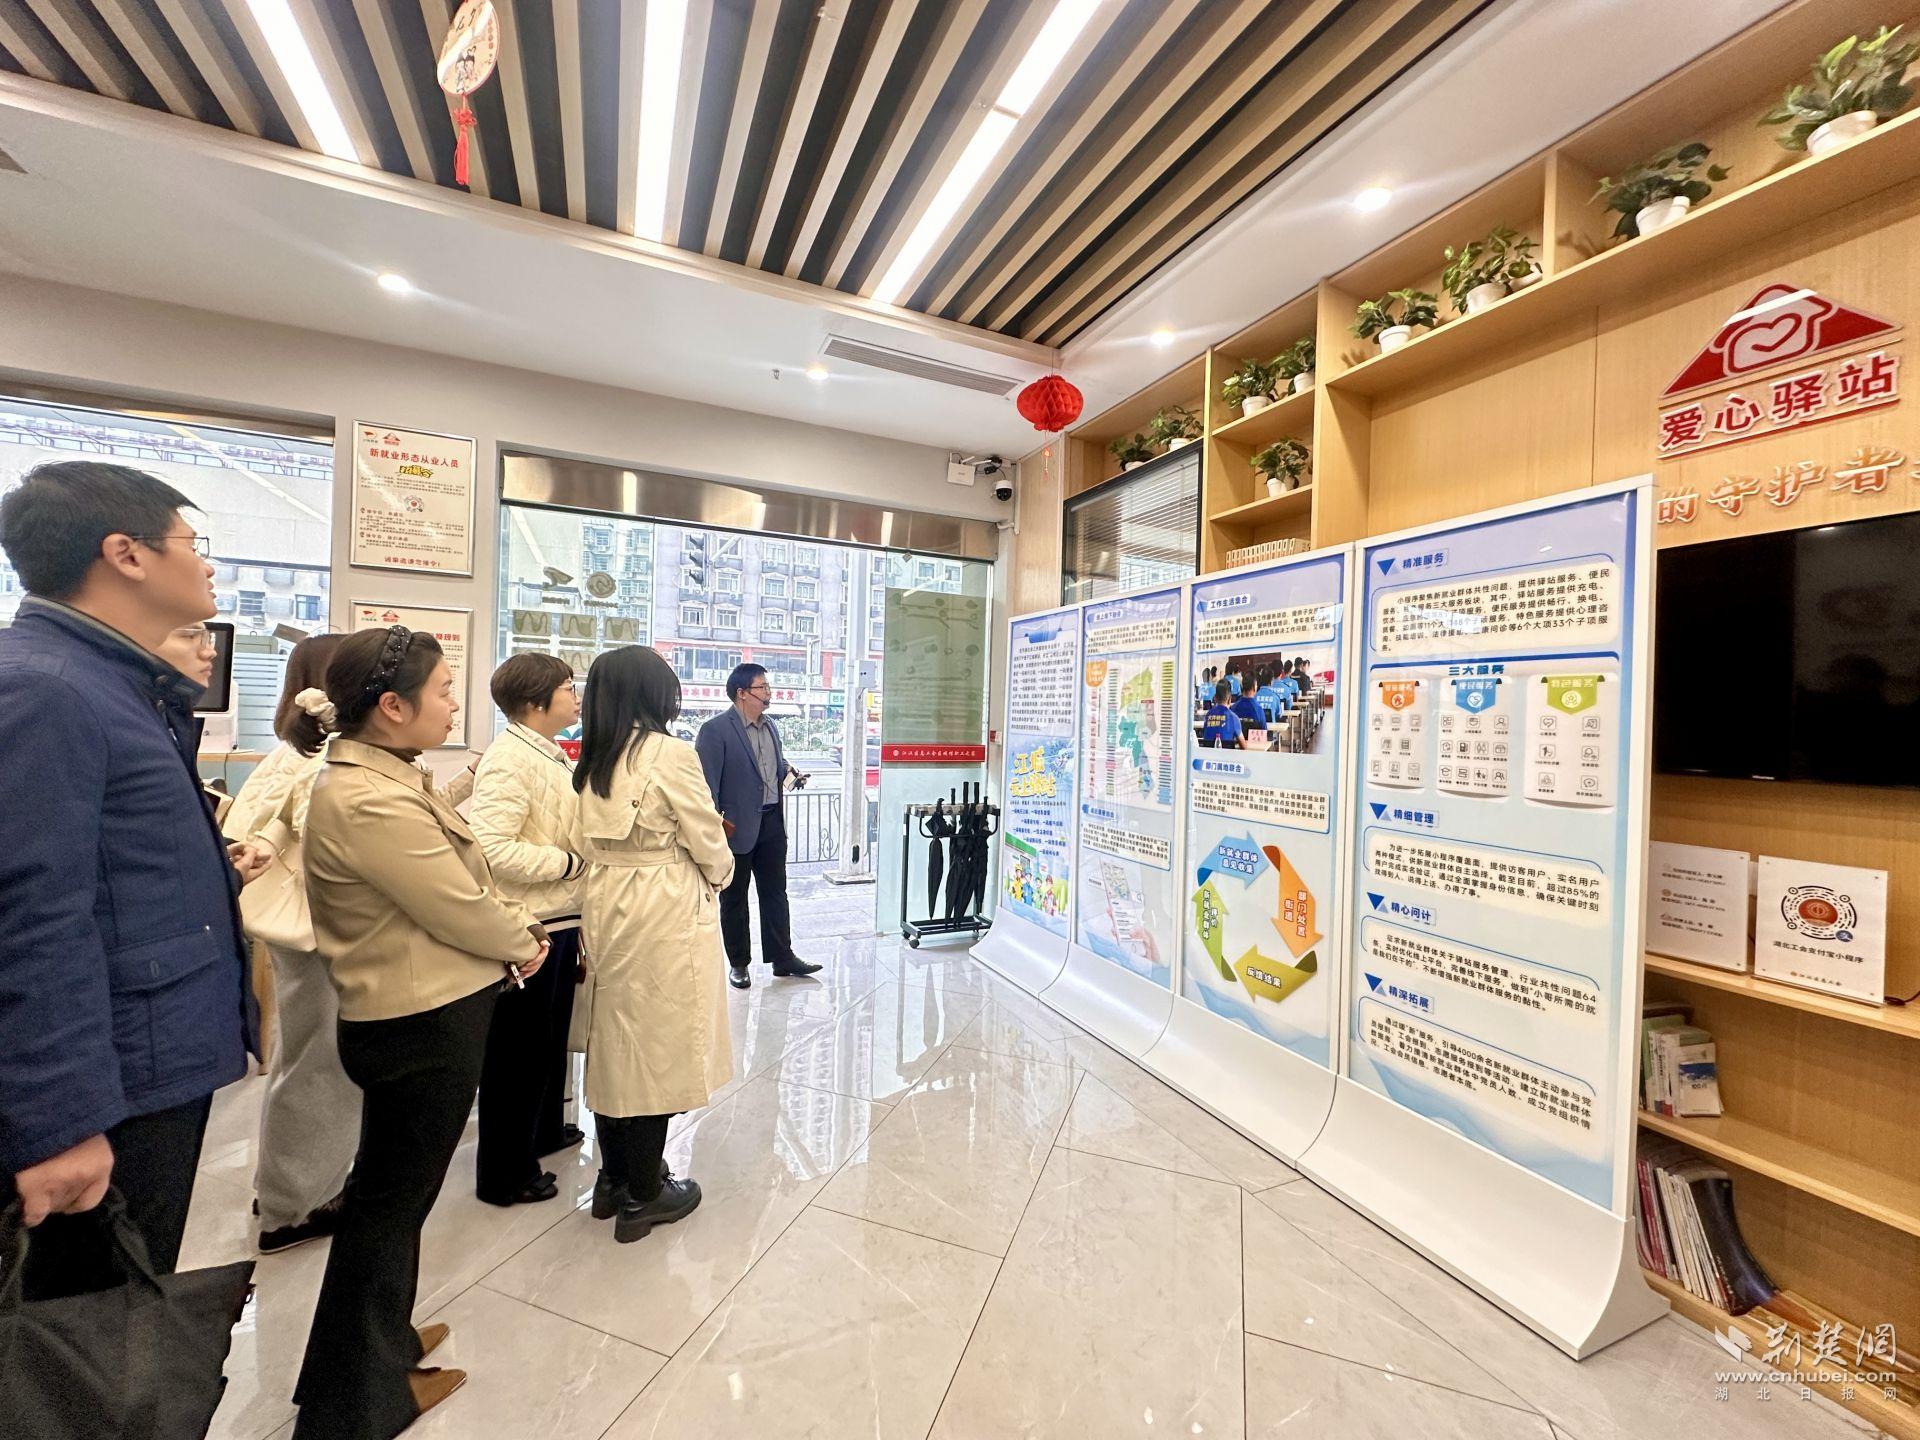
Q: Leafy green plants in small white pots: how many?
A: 9